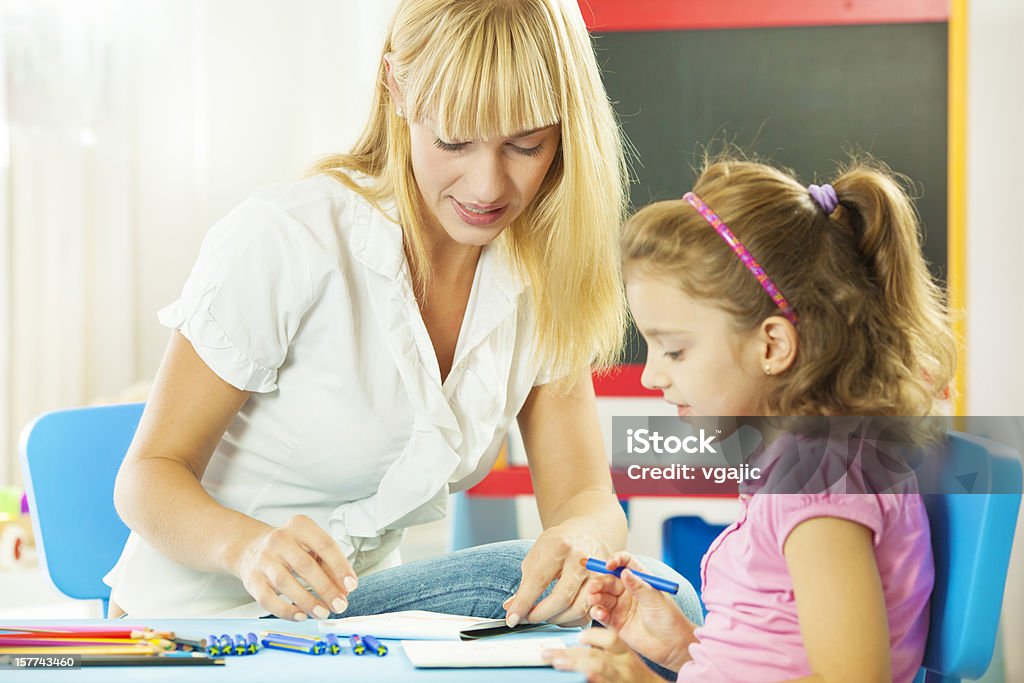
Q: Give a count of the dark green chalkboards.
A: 1